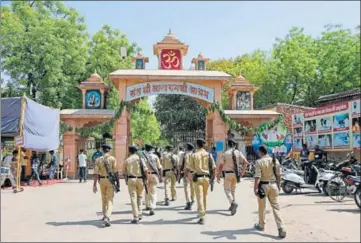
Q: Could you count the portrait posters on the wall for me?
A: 12